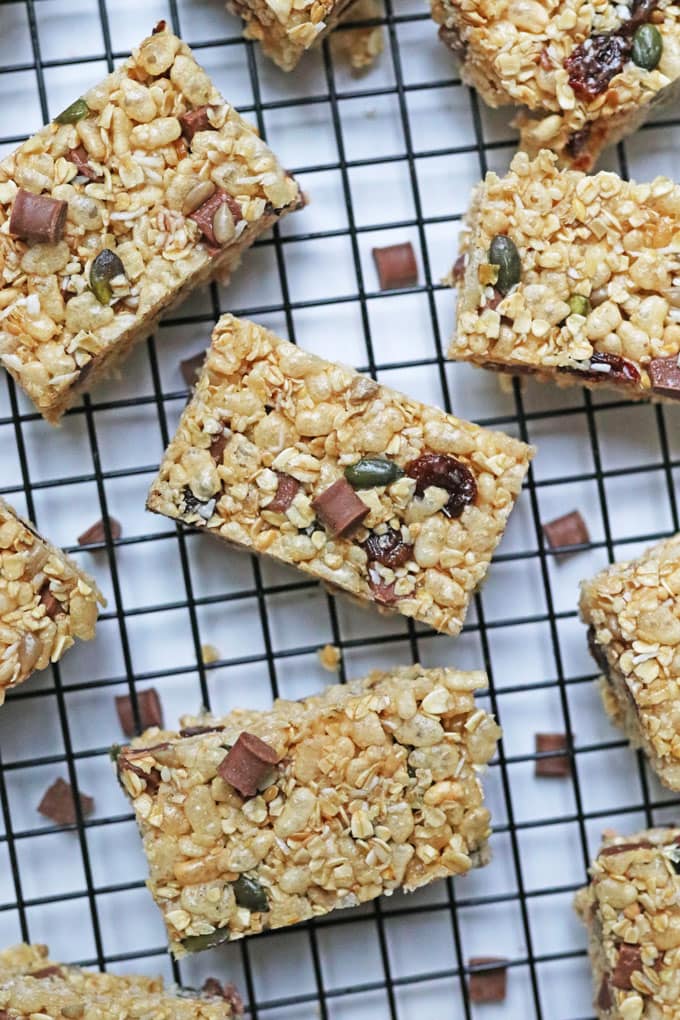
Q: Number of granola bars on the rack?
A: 10